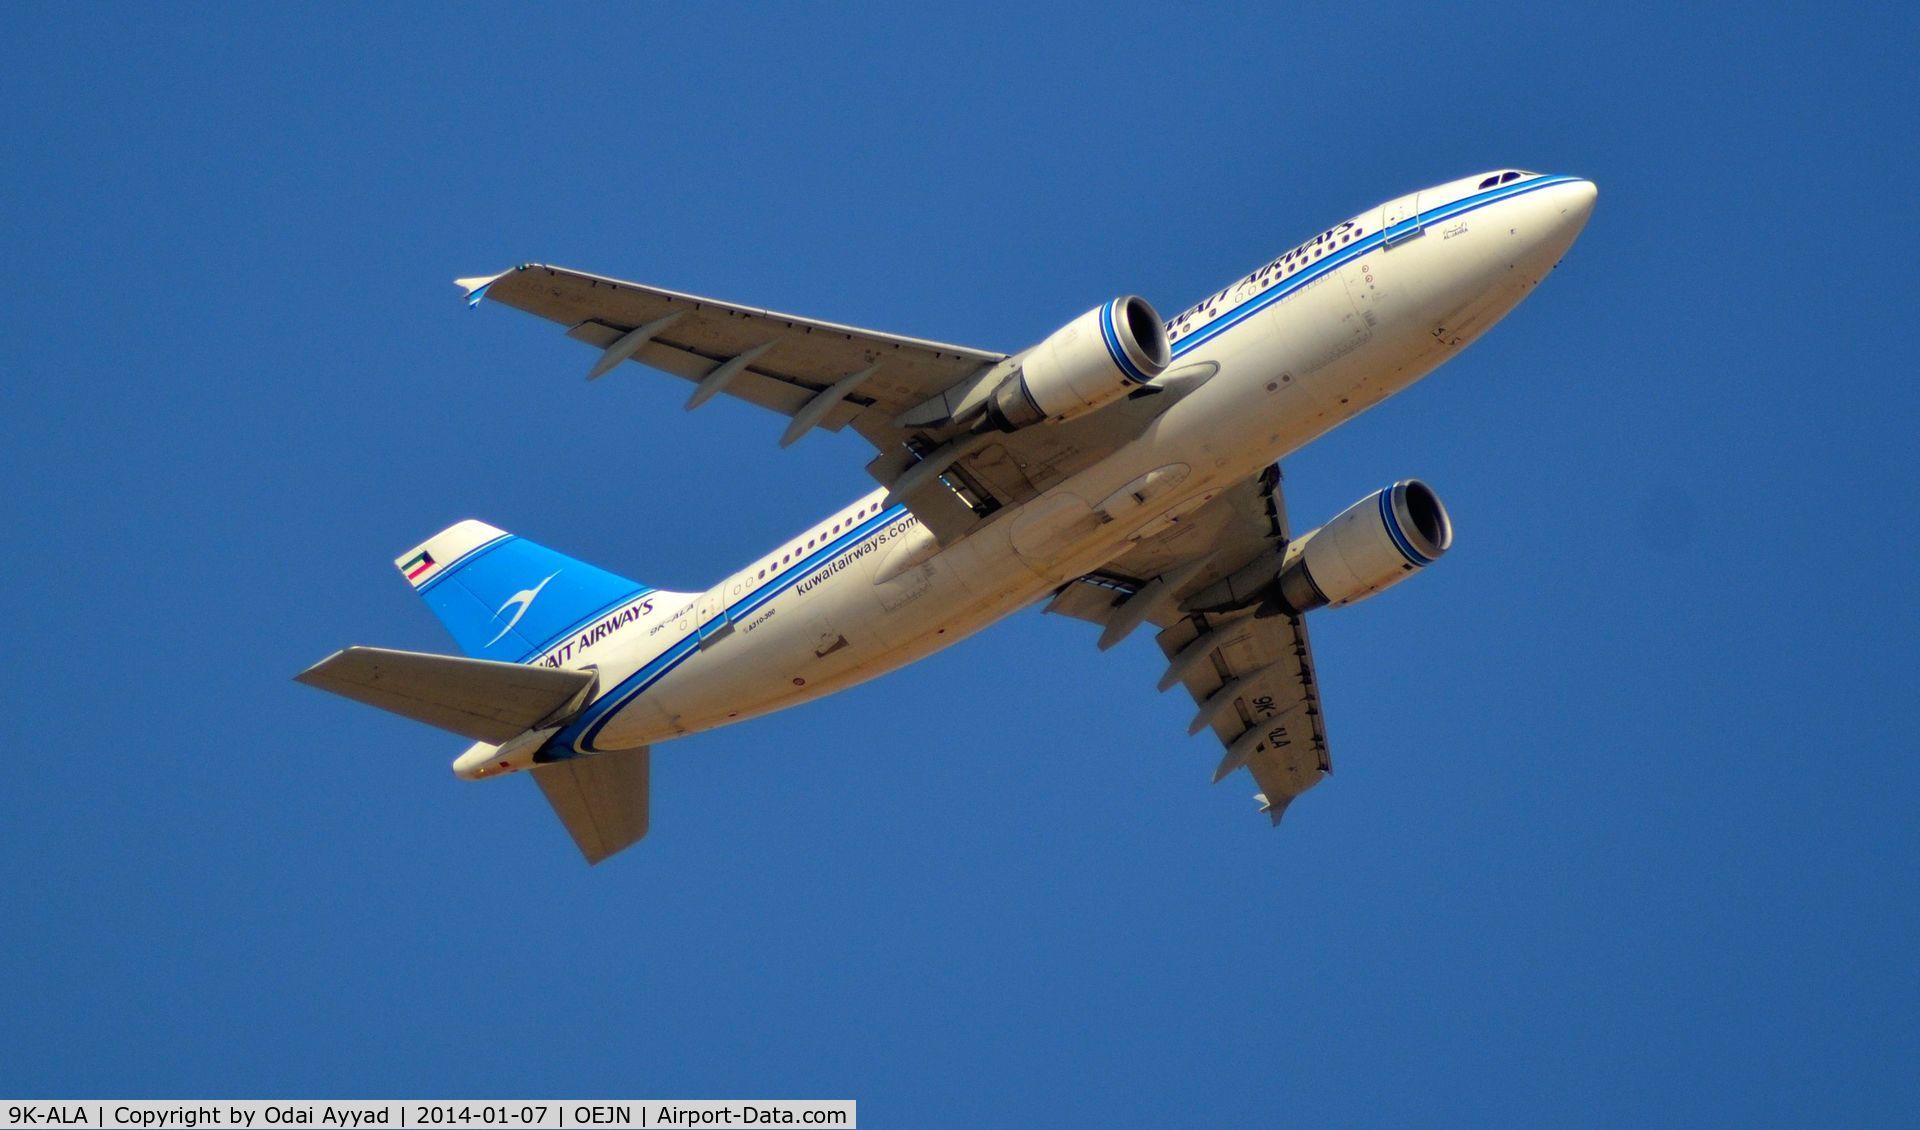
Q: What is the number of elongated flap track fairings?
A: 8